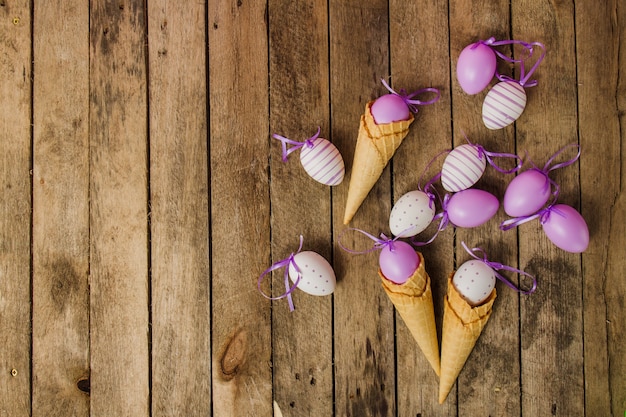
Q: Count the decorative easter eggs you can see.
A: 12